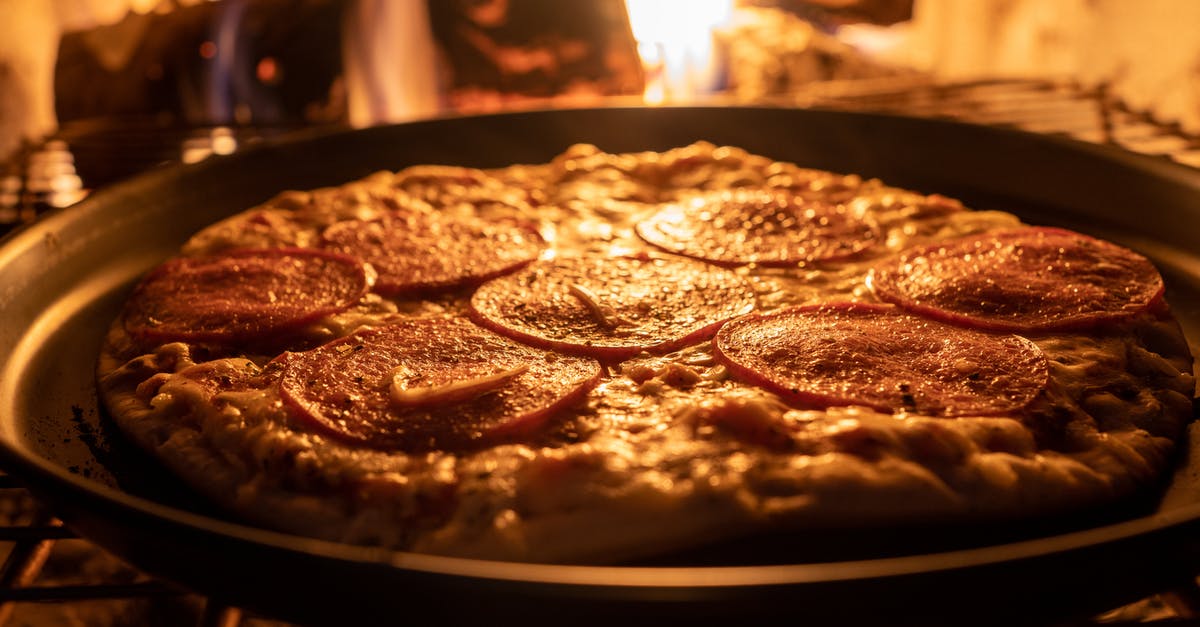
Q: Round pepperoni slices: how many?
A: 7